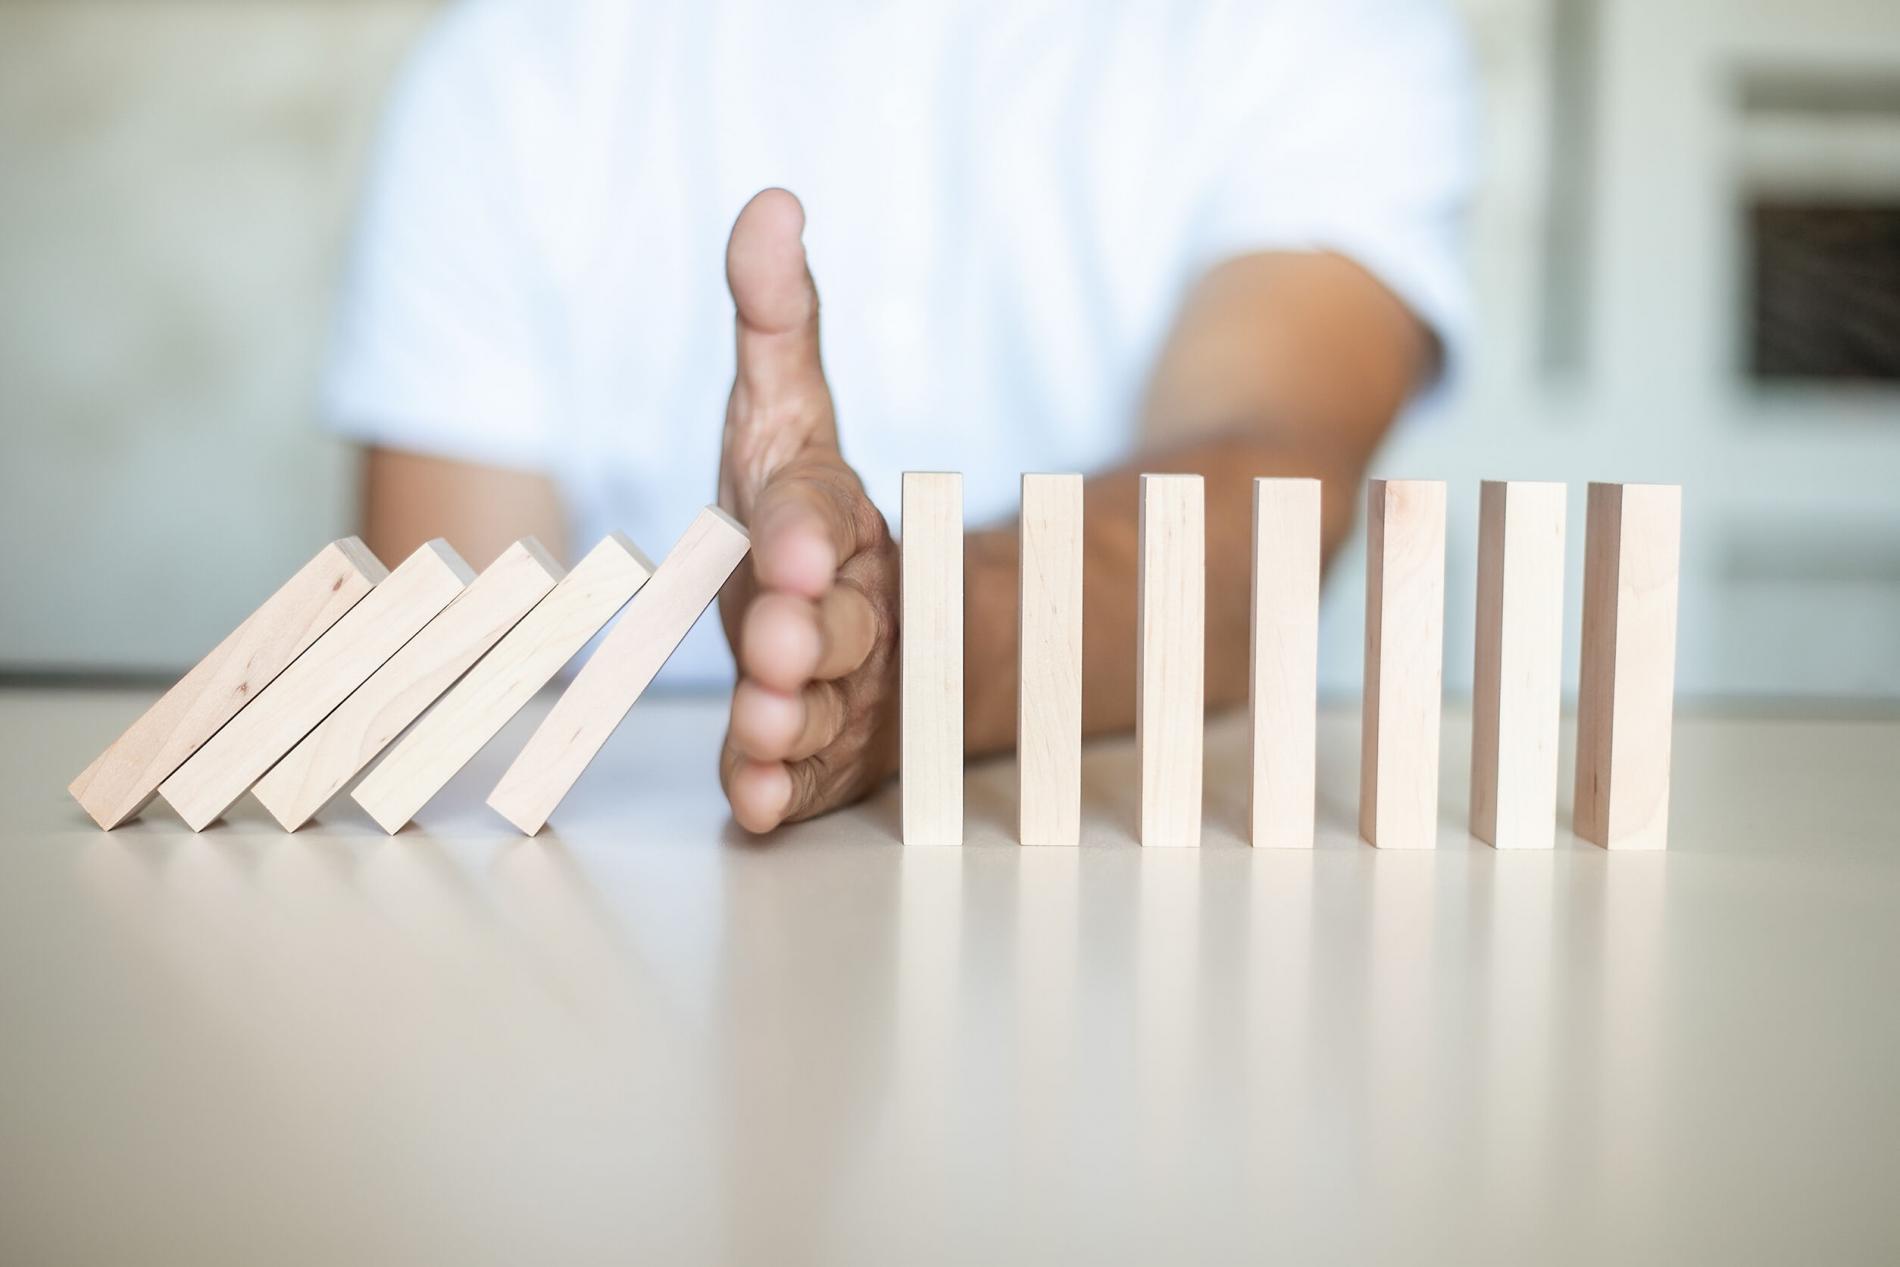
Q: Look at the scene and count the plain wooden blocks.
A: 12